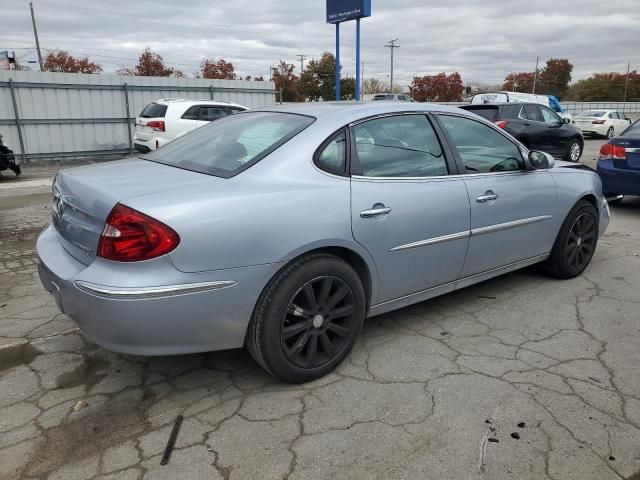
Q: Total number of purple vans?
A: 0